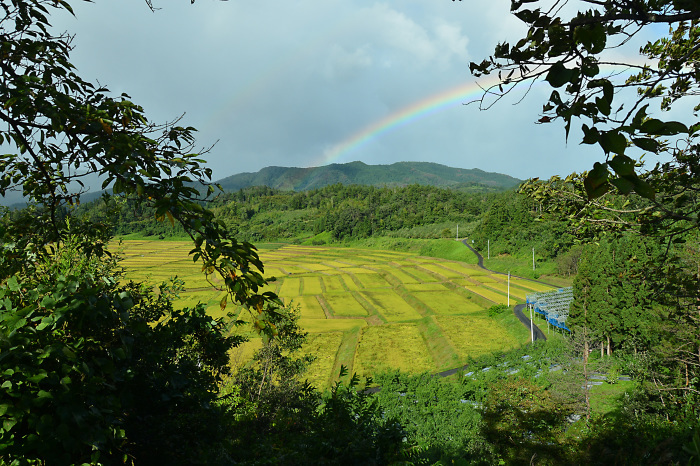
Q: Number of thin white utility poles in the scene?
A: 5